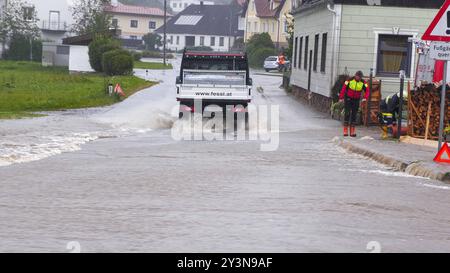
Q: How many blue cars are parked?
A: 0